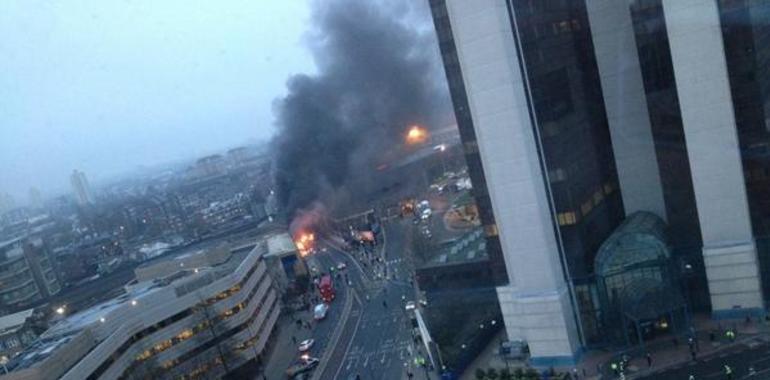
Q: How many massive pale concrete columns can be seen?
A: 3